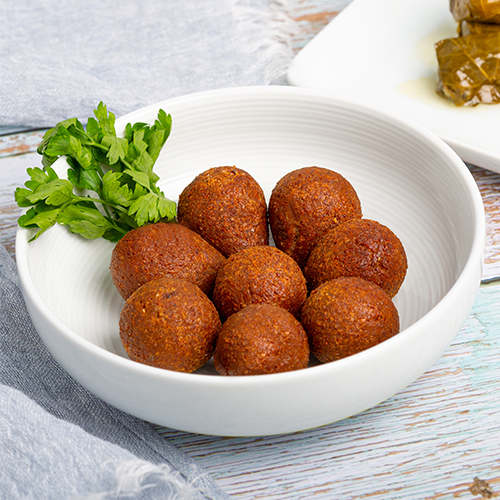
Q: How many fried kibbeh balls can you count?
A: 8